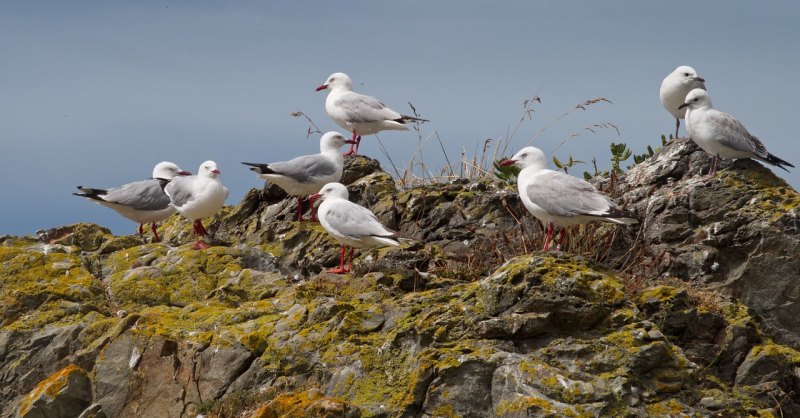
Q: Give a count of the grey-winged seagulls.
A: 8